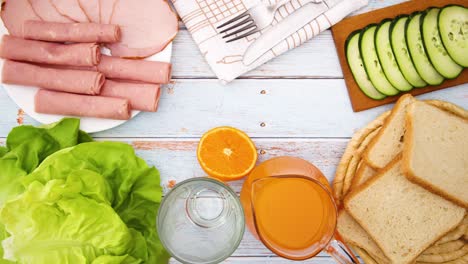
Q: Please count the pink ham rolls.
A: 6